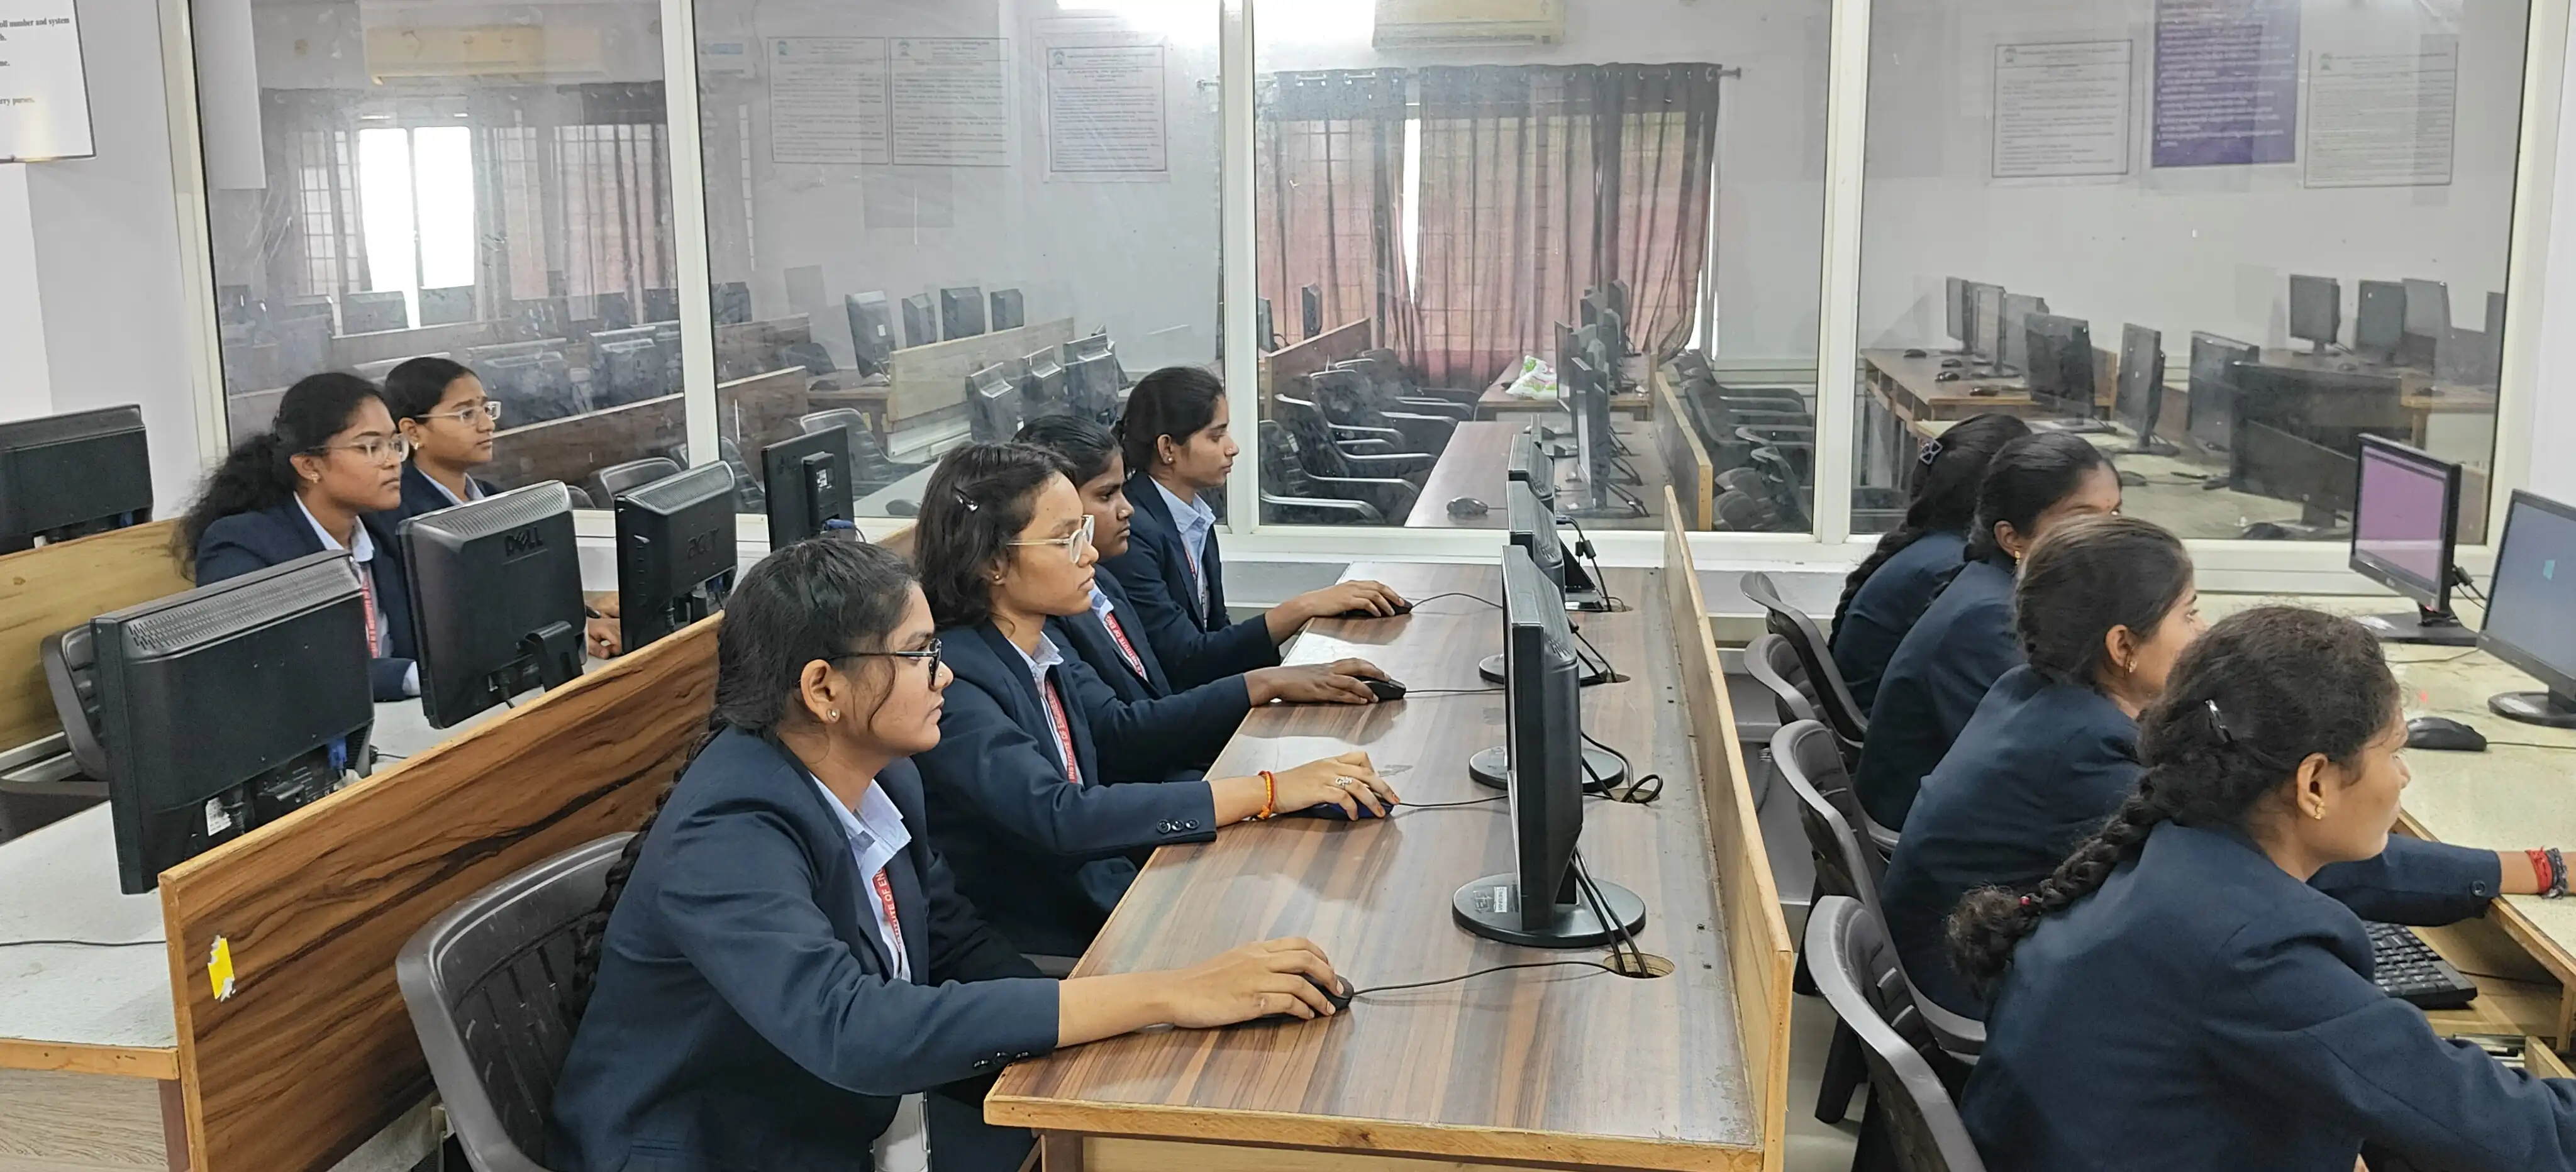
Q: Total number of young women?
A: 10